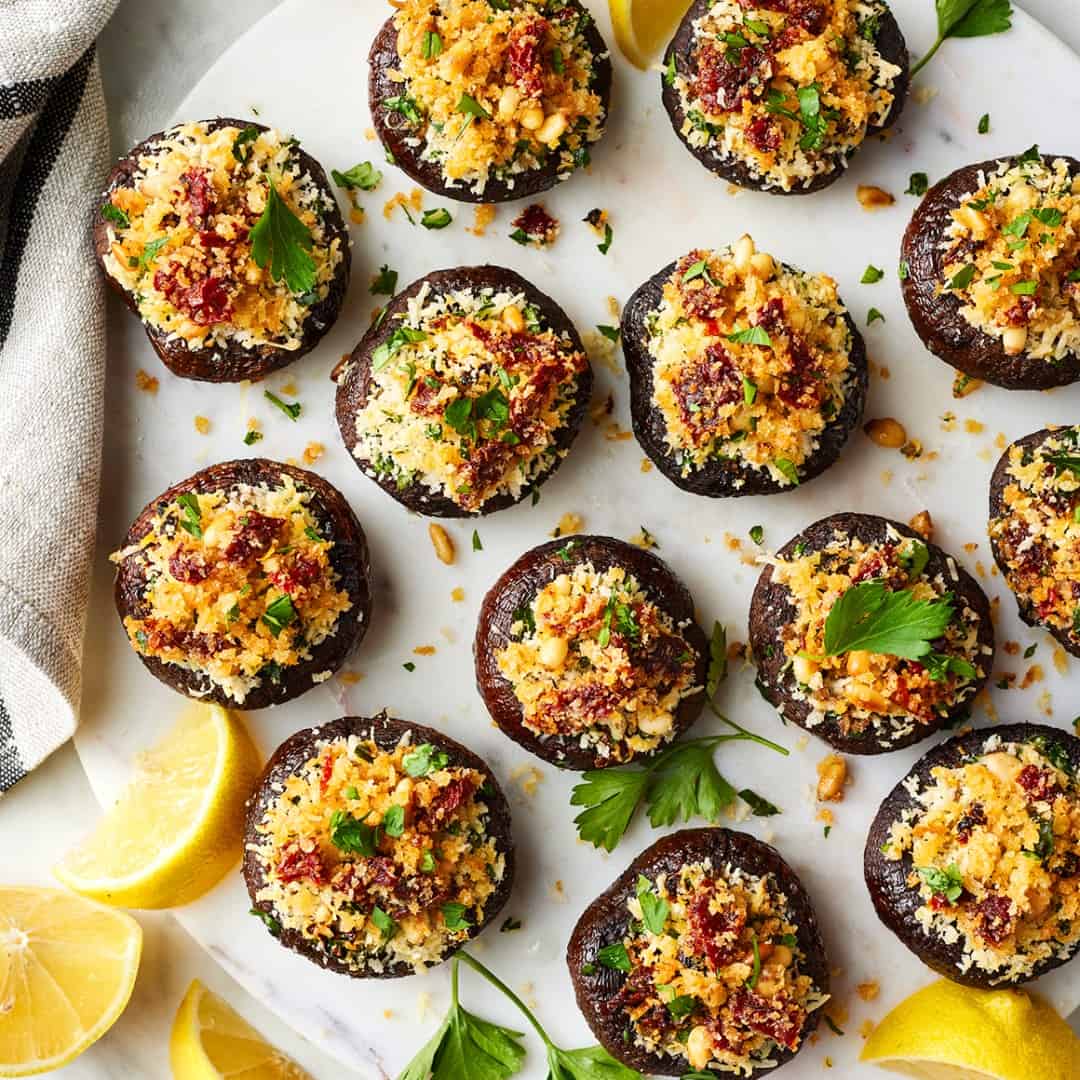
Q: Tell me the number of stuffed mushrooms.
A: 13